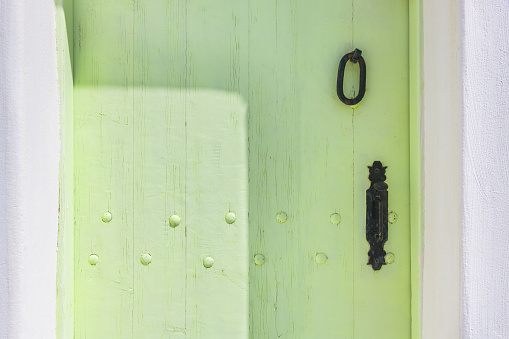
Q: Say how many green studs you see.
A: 12